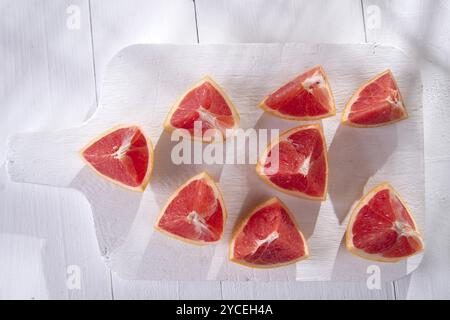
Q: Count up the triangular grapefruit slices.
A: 8